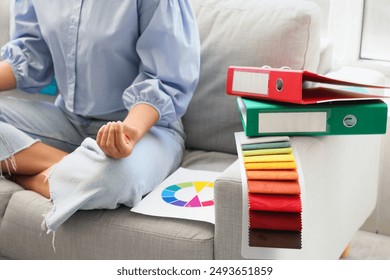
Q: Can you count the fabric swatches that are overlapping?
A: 10